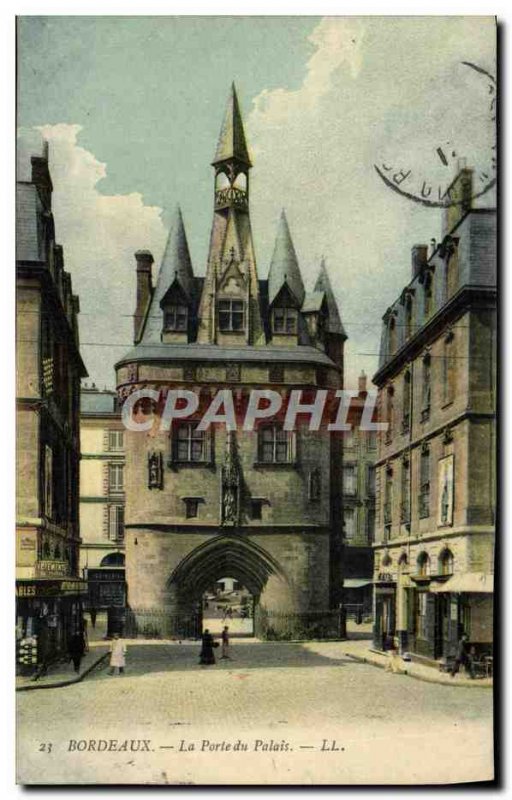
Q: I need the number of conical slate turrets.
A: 3